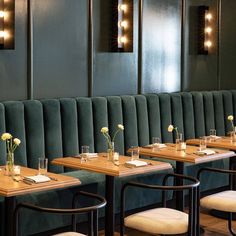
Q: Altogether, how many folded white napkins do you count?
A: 6